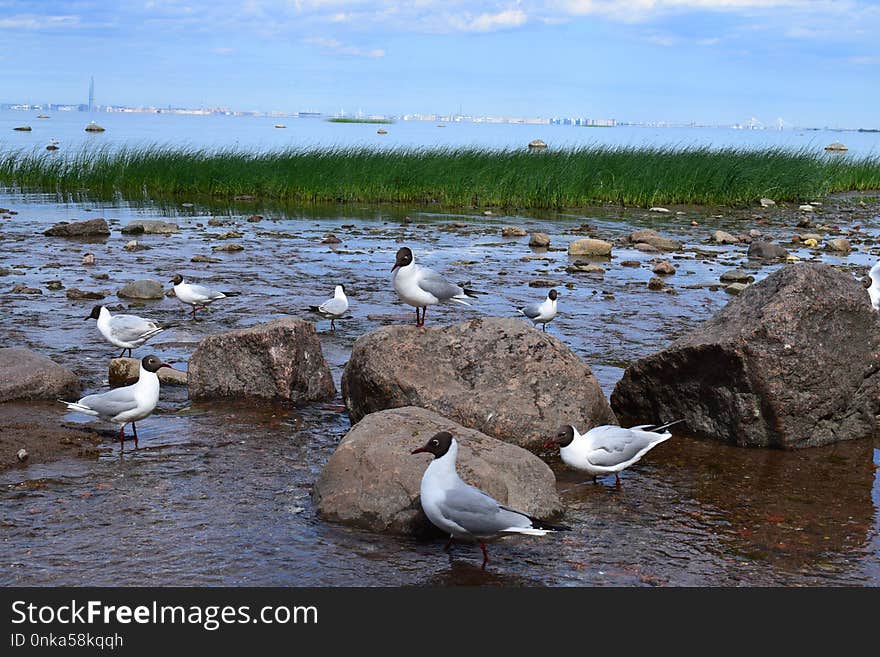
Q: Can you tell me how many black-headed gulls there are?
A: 9